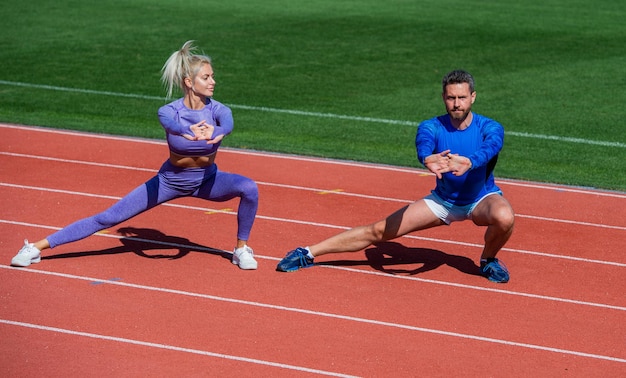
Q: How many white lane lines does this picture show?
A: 6